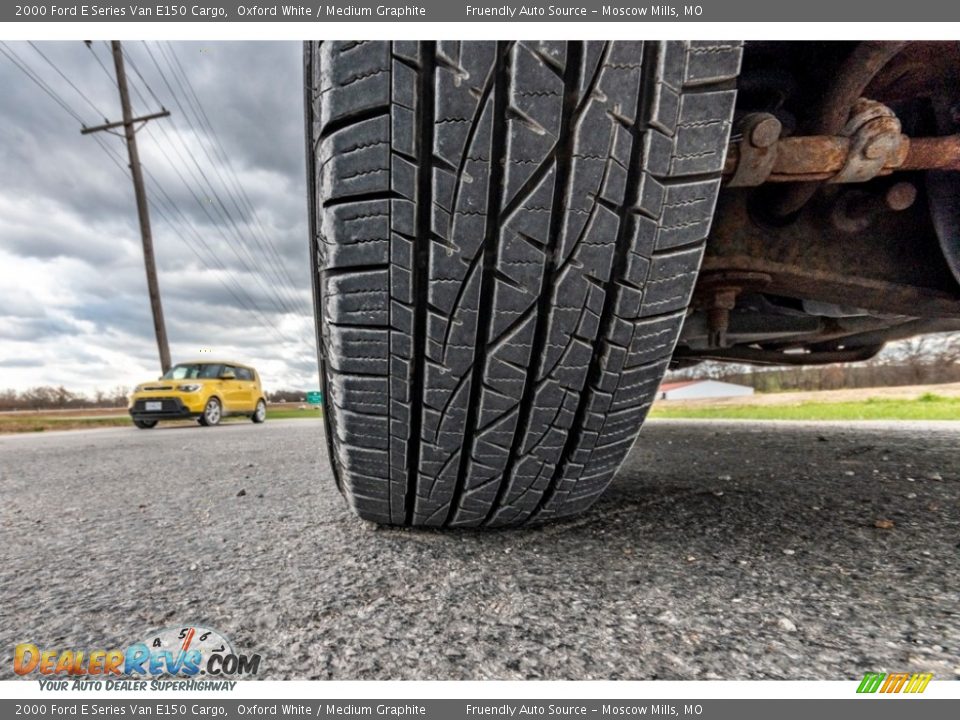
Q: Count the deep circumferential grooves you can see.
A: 4